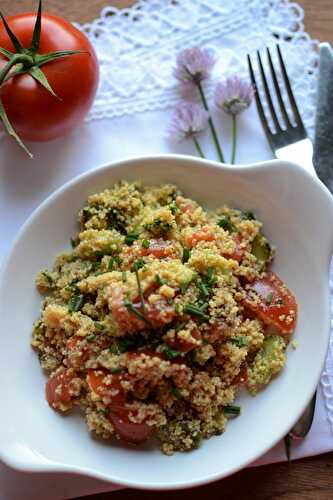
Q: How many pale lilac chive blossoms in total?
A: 3